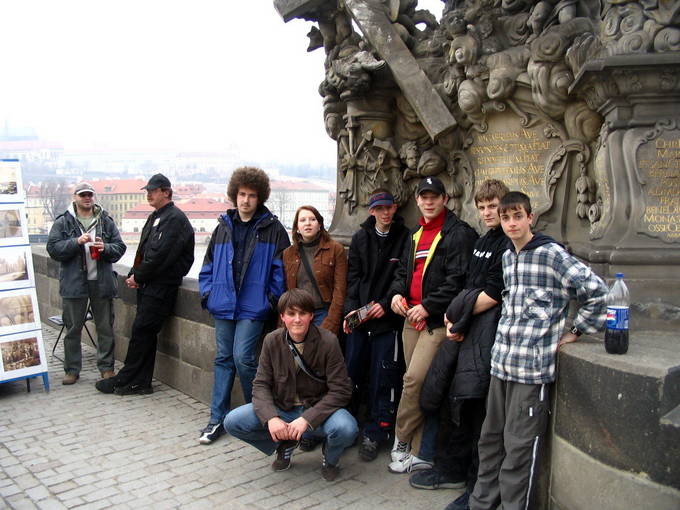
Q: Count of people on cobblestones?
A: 9